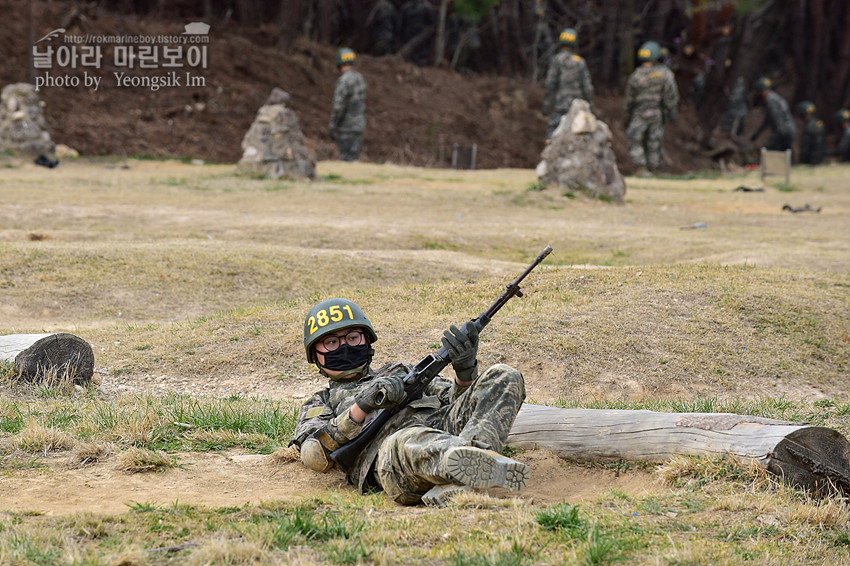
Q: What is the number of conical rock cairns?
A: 3